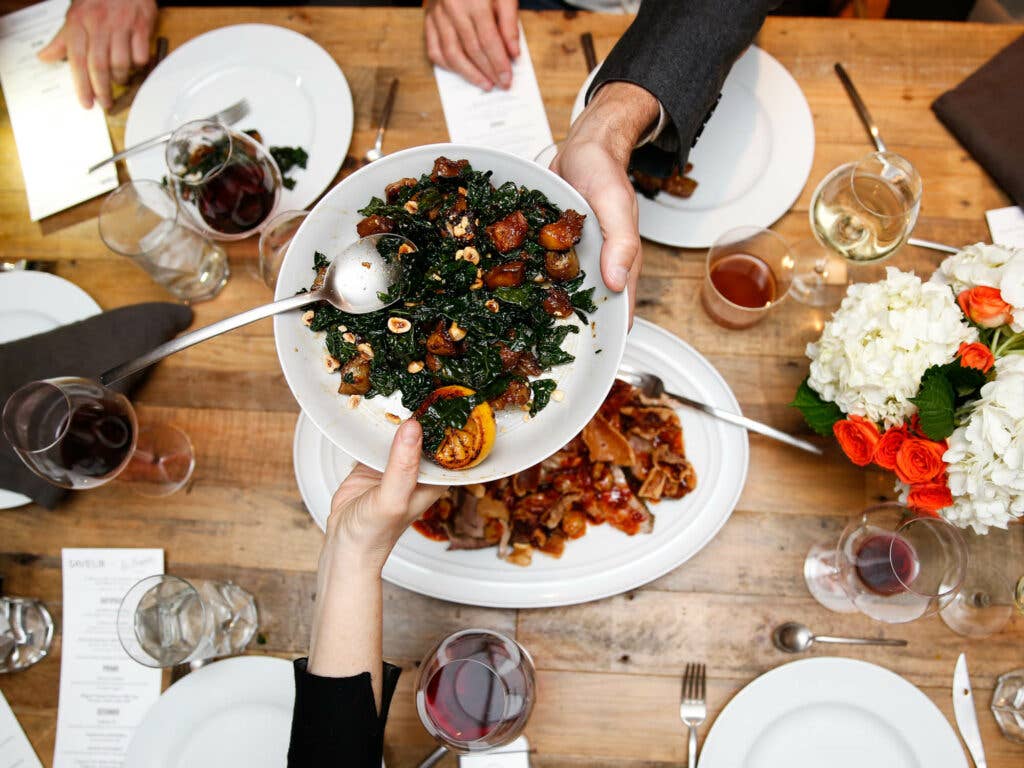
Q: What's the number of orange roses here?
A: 6